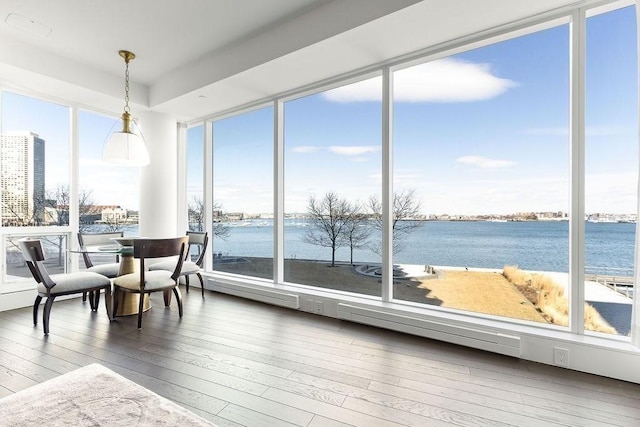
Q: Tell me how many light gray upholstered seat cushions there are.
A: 4